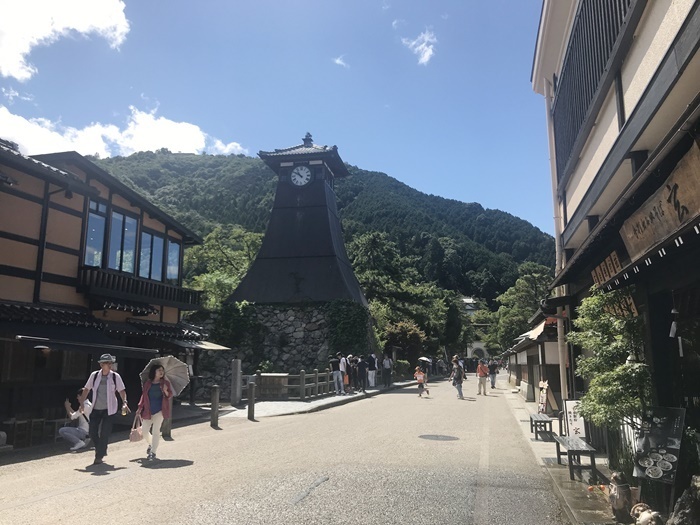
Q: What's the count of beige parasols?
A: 1